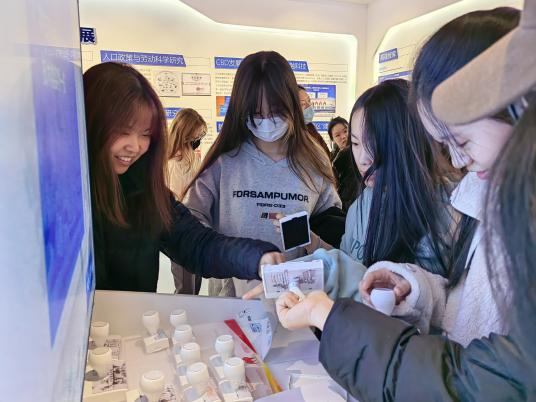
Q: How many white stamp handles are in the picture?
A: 12